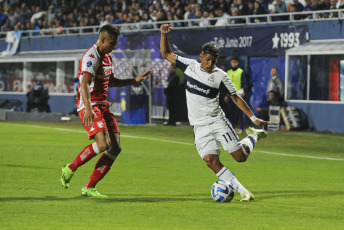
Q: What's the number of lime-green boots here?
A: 2